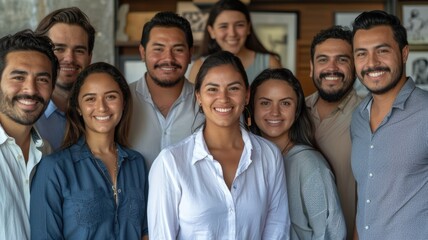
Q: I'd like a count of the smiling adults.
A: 9